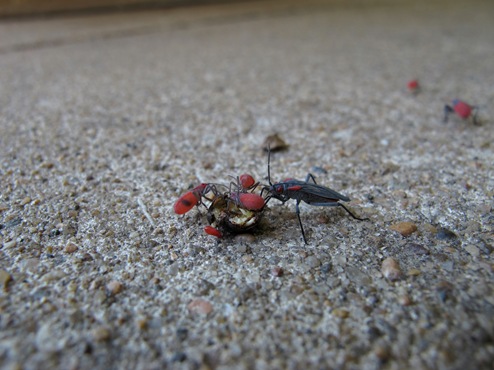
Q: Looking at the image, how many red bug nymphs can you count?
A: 6